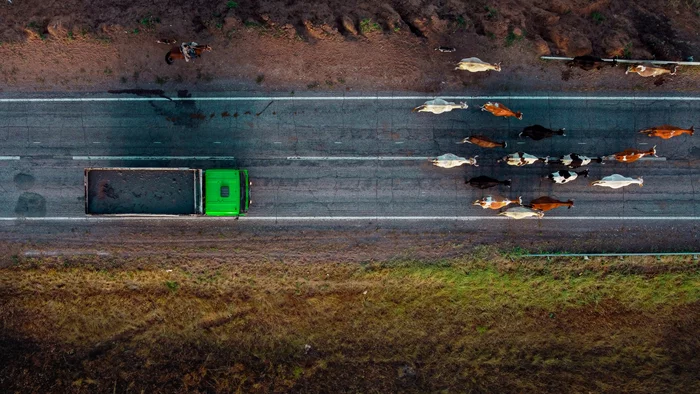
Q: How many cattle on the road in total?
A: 15